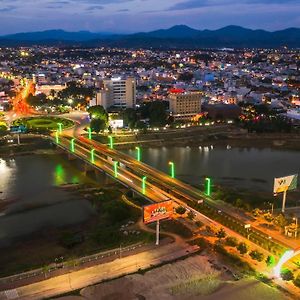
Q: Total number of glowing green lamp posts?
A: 11